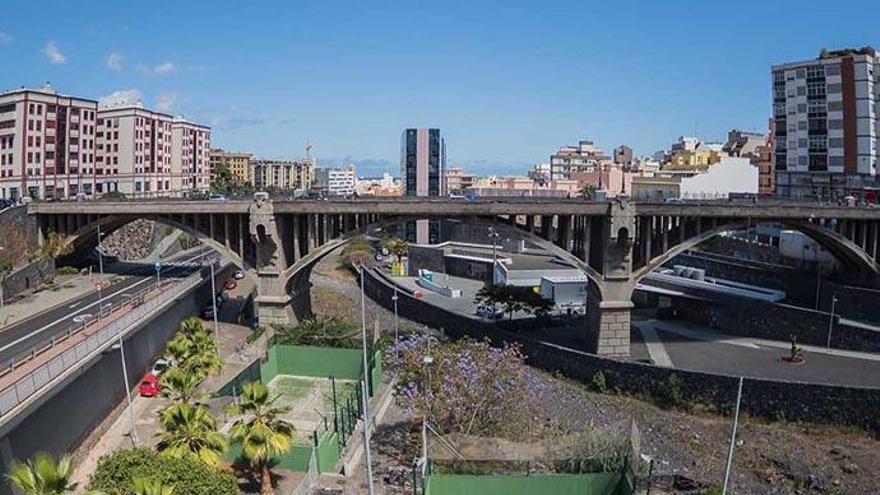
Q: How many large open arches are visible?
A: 3